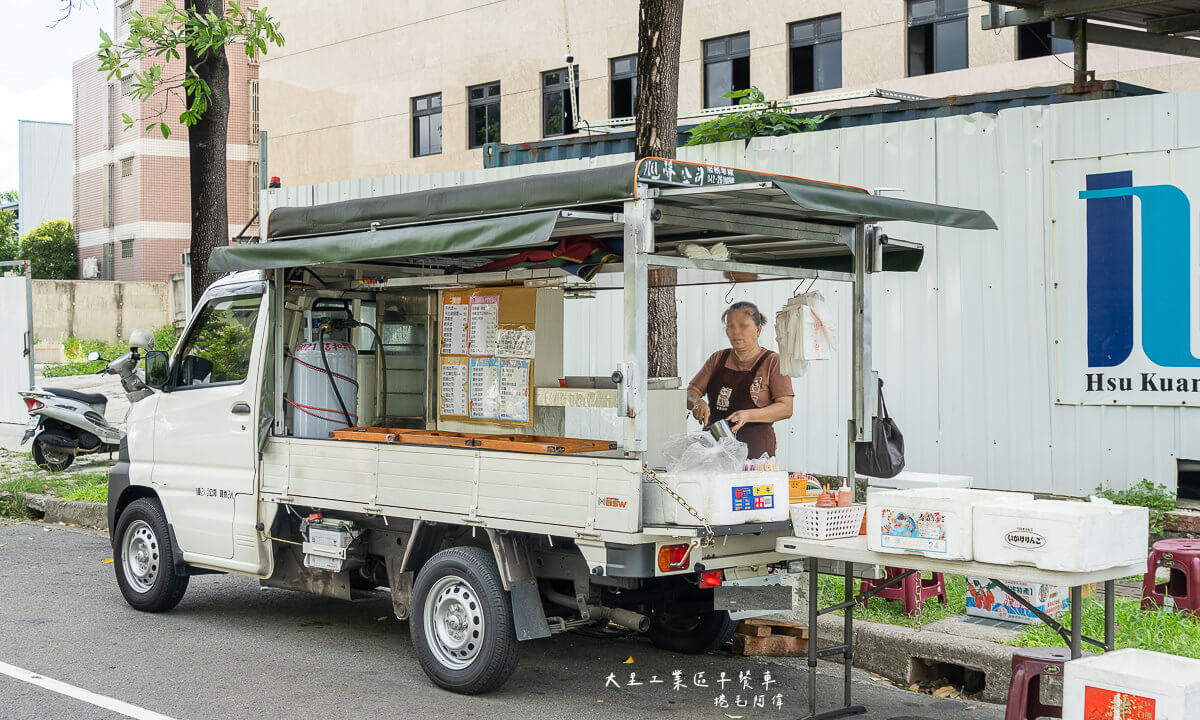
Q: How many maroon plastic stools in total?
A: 3